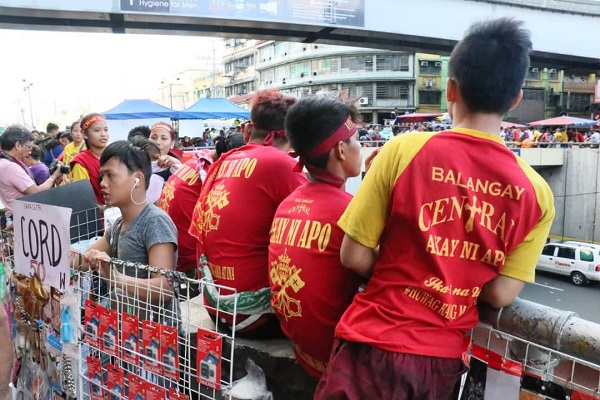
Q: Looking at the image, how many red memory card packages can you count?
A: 11